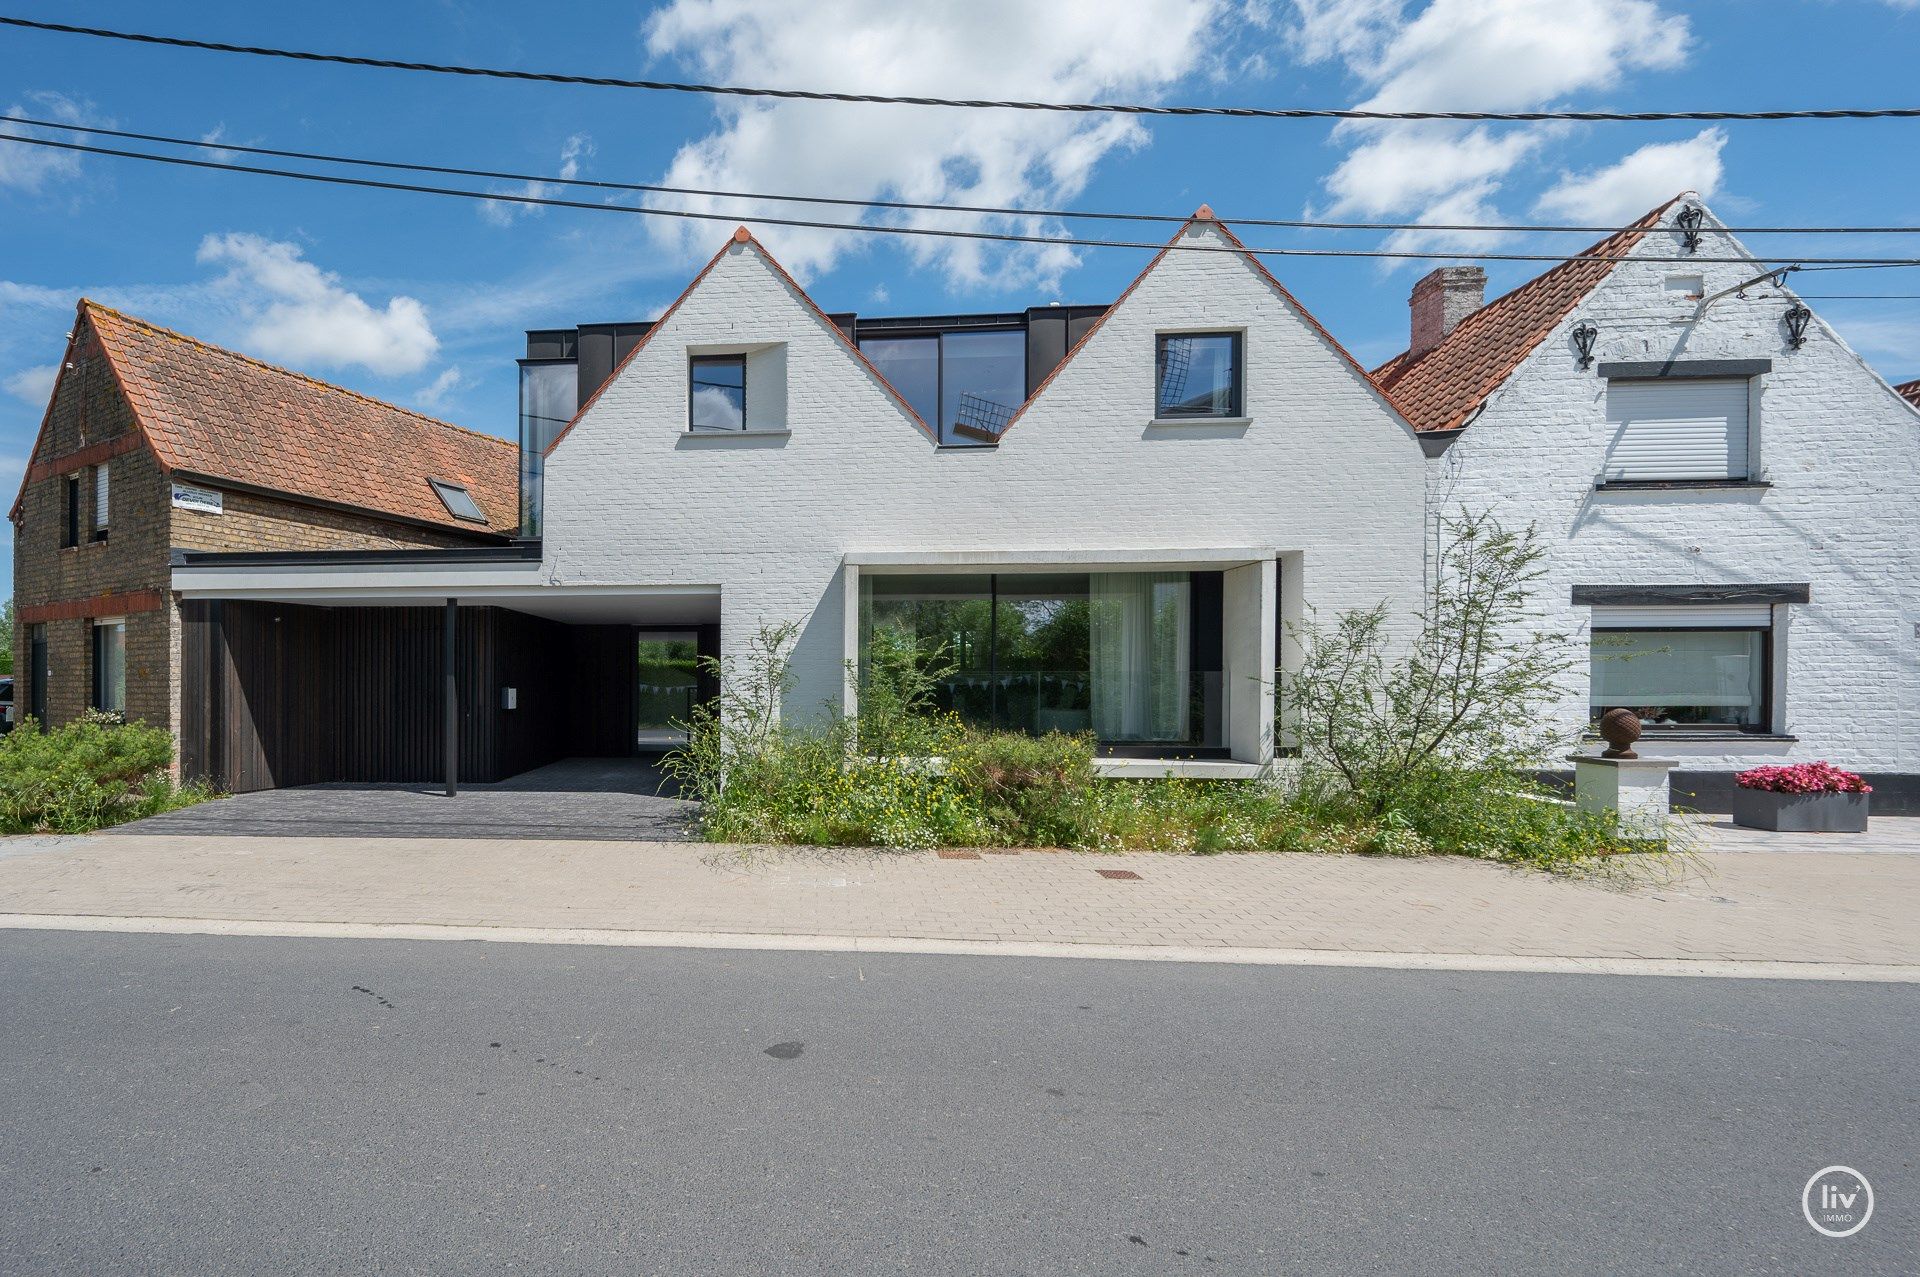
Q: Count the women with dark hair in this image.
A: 0